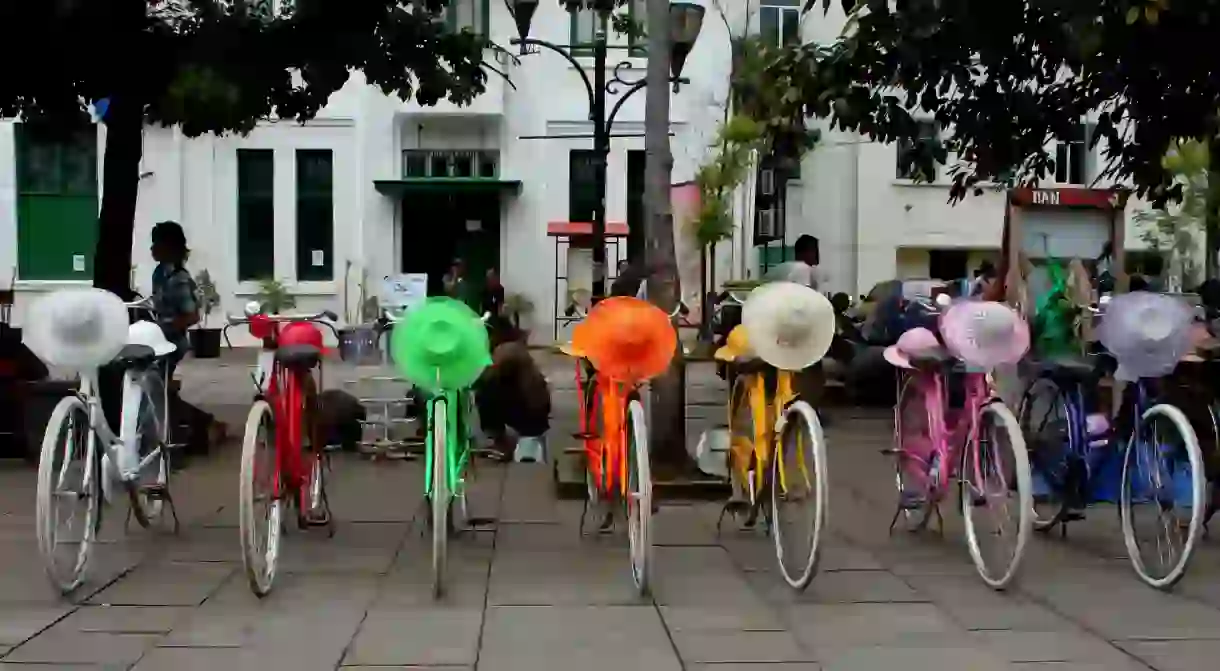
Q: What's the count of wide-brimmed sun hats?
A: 6